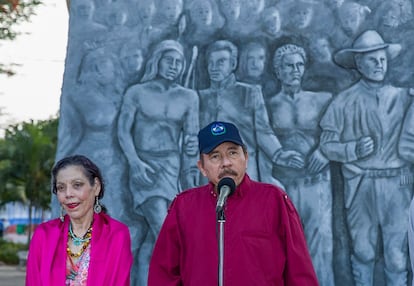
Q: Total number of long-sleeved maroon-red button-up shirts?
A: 1